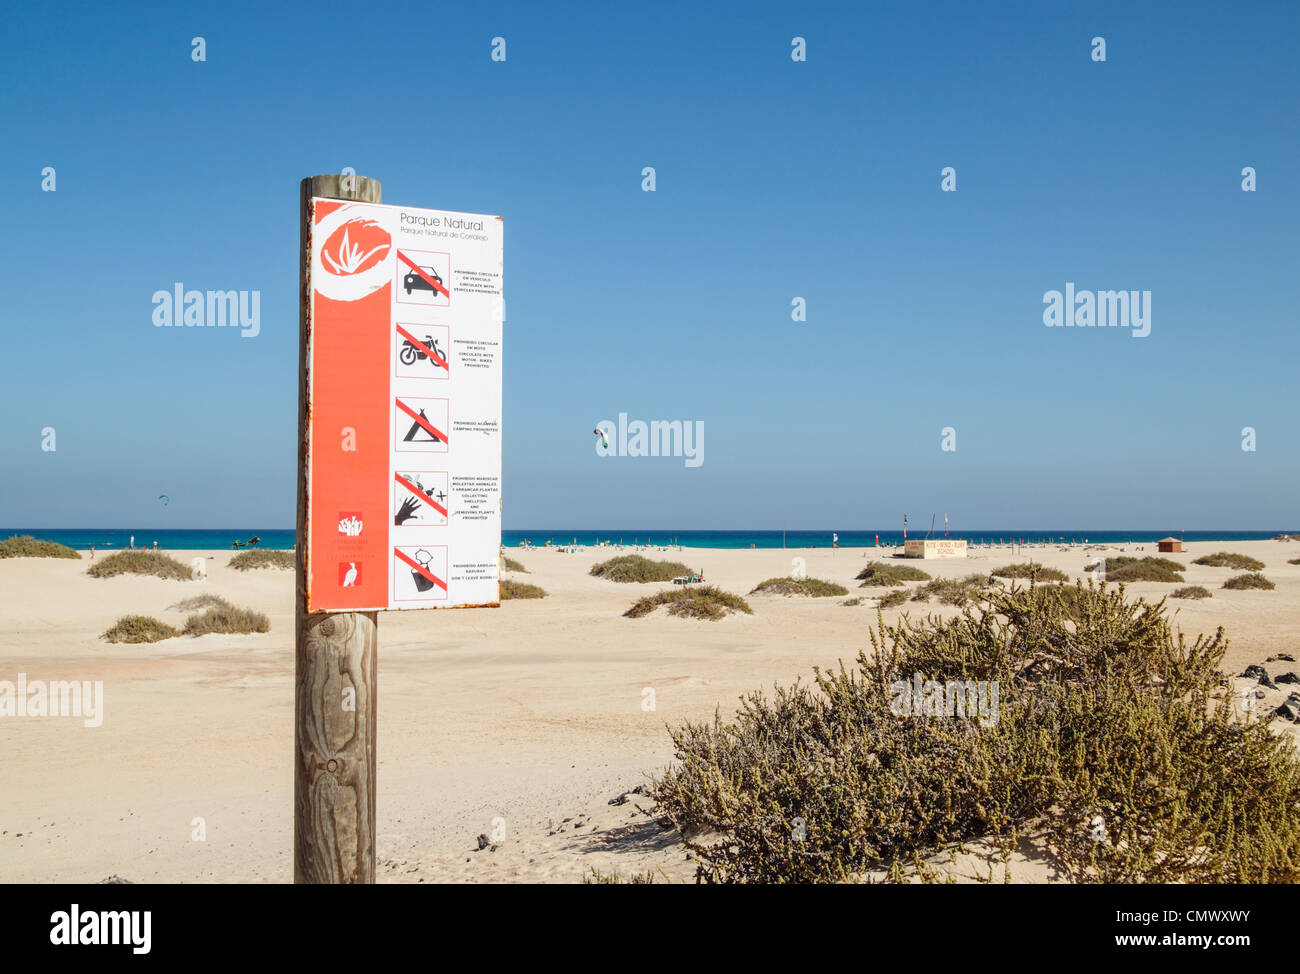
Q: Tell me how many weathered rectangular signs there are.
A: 1